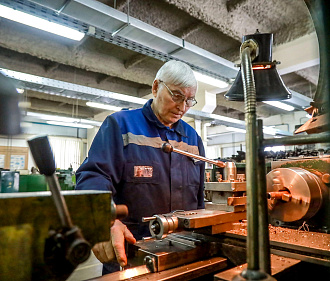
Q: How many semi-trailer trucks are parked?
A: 0